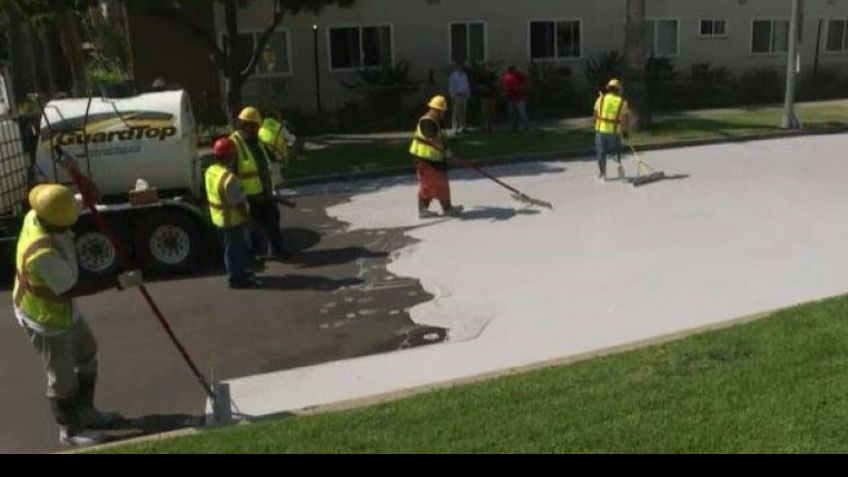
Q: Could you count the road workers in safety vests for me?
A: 6